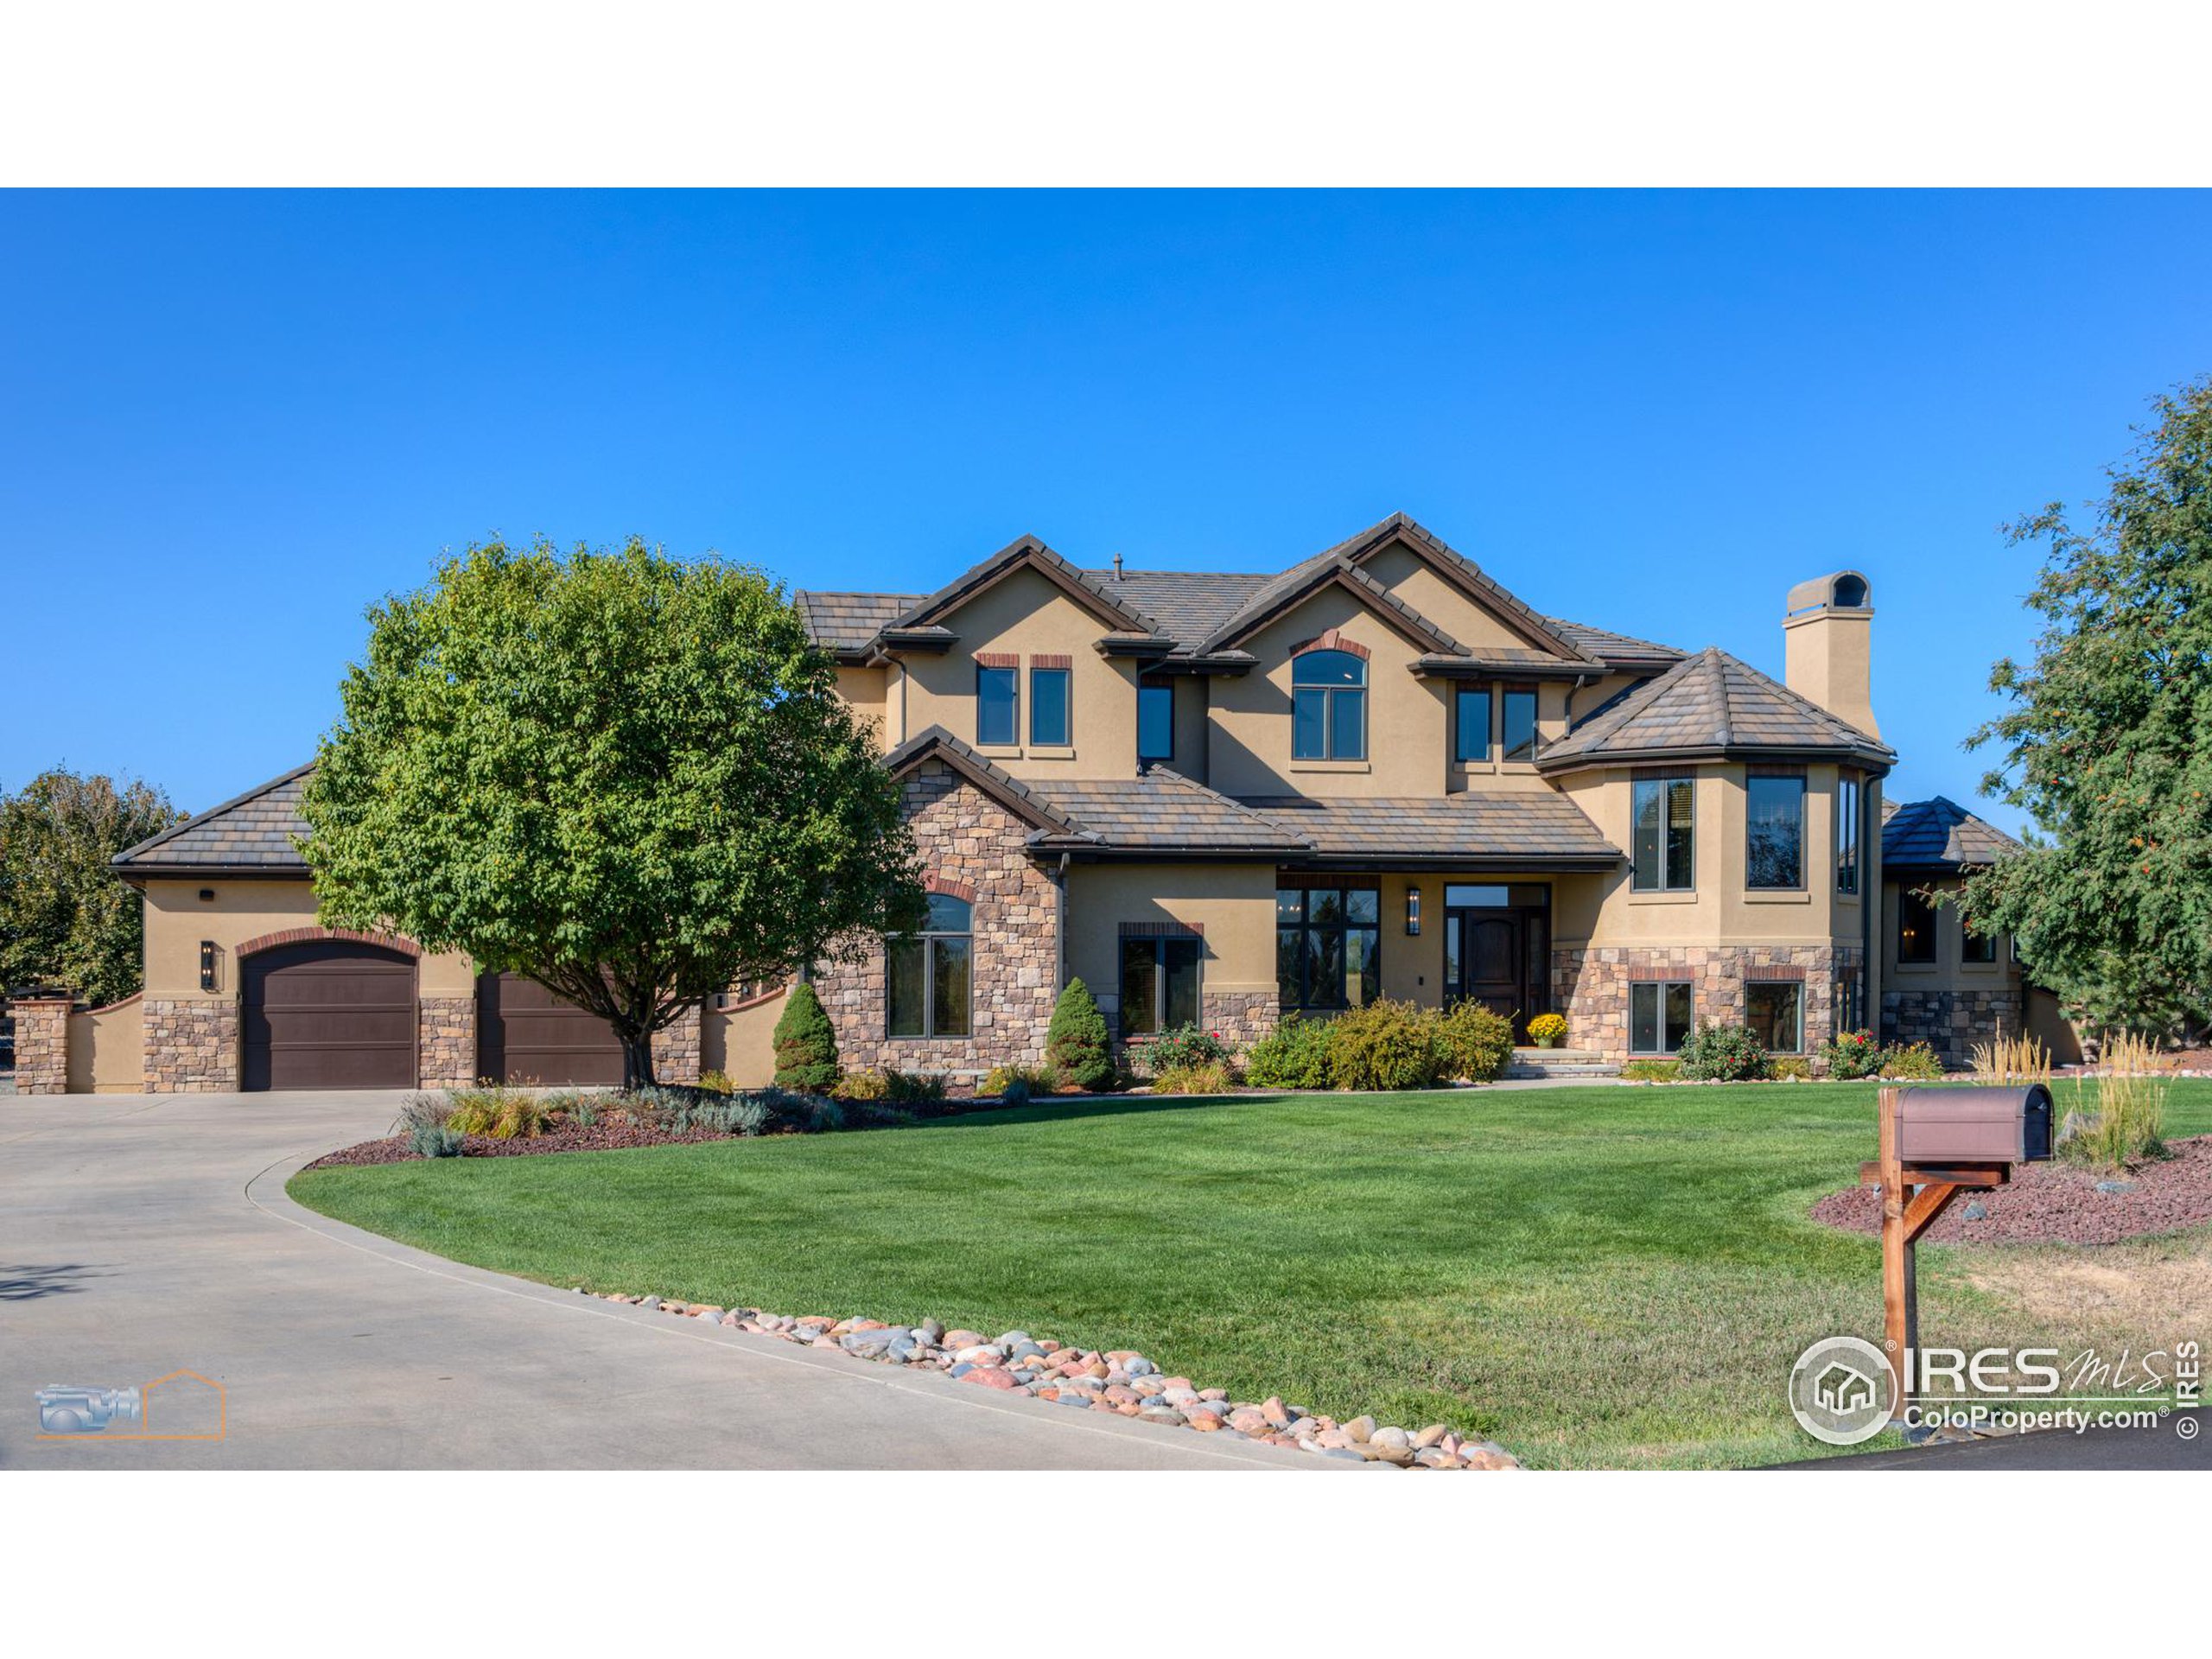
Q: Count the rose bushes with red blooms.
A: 3